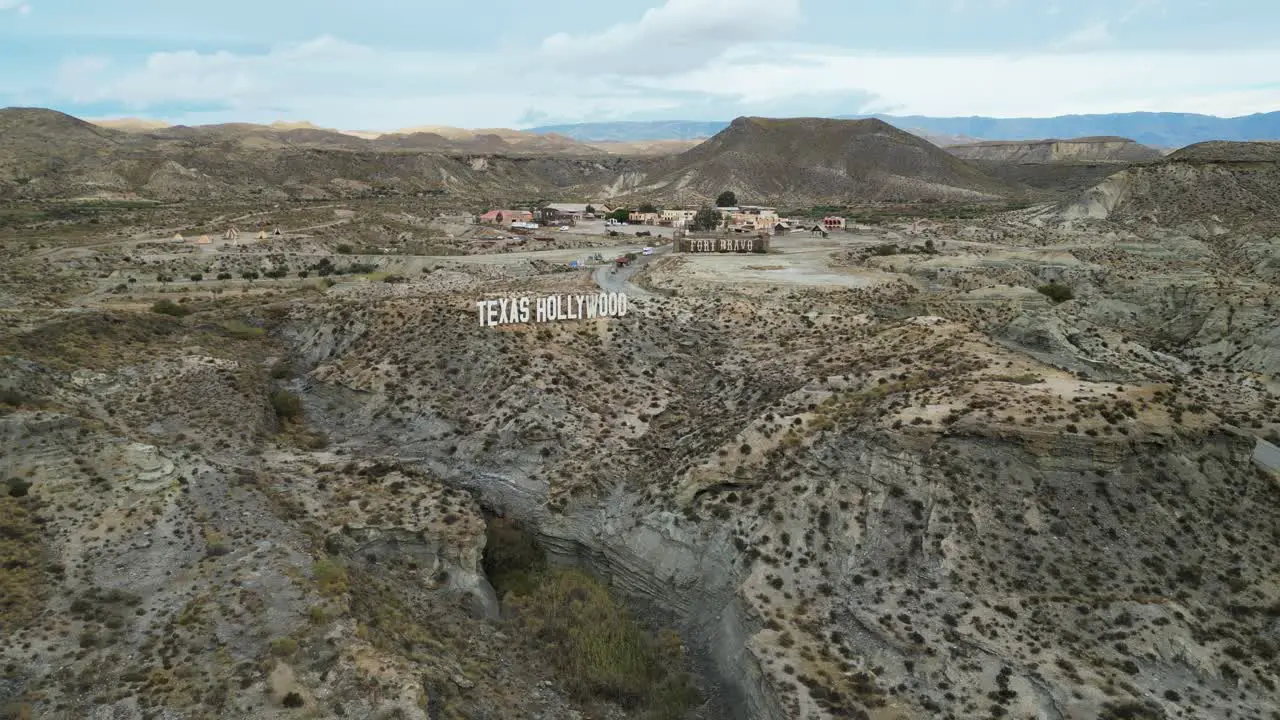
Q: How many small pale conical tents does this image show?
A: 5